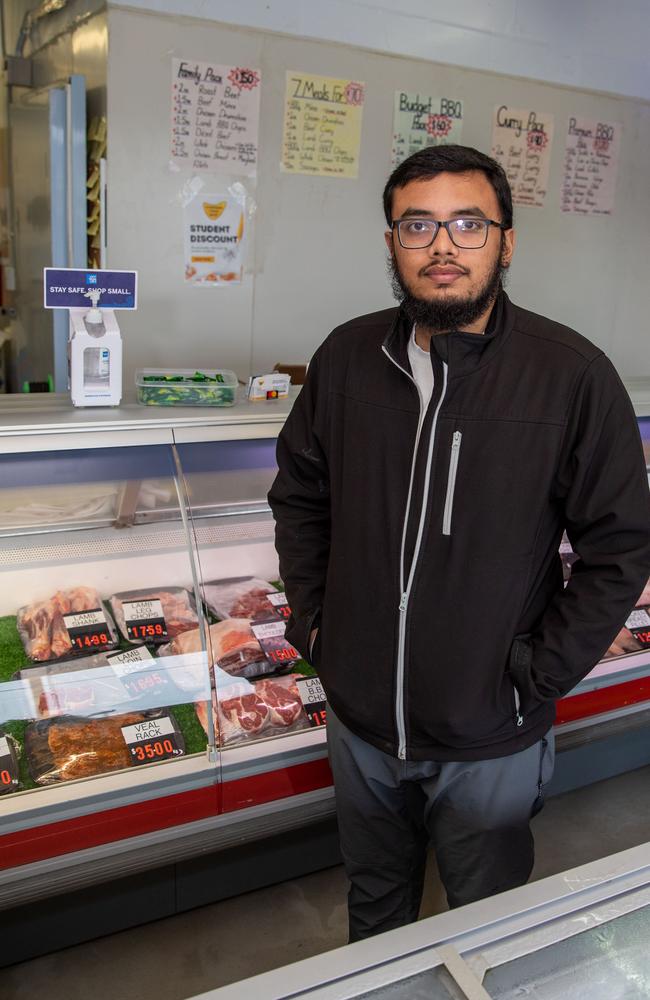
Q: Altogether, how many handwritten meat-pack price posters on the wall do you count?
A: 5